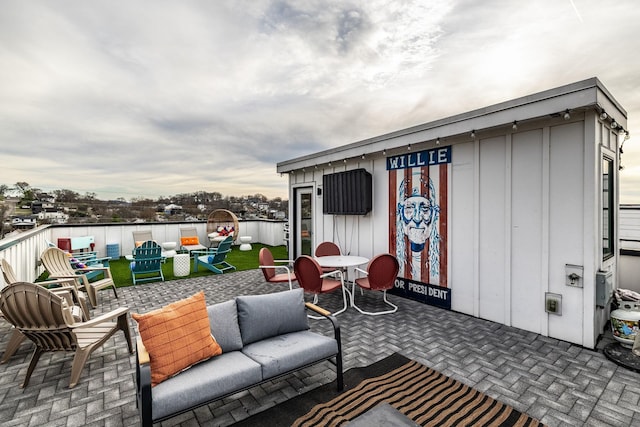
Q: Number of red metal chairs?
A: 4